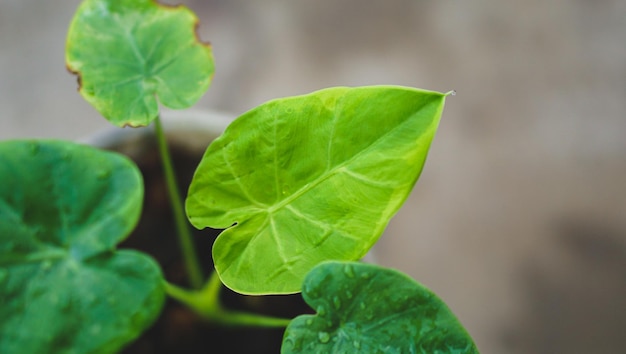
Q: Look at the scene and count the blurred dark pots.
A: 1